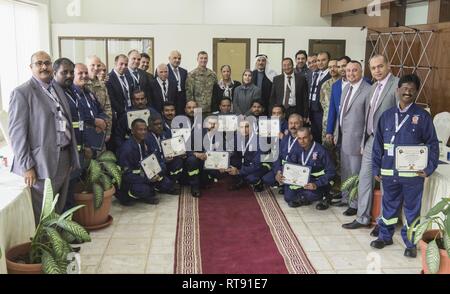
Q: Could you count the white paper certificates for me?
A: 9